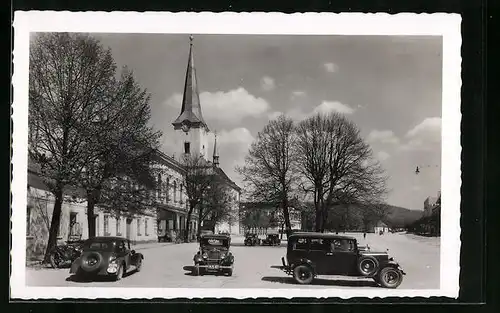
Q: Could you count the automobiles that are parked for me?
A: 5